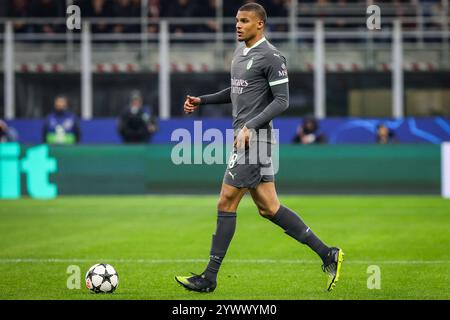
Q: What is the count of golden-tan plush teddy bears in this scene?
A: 0